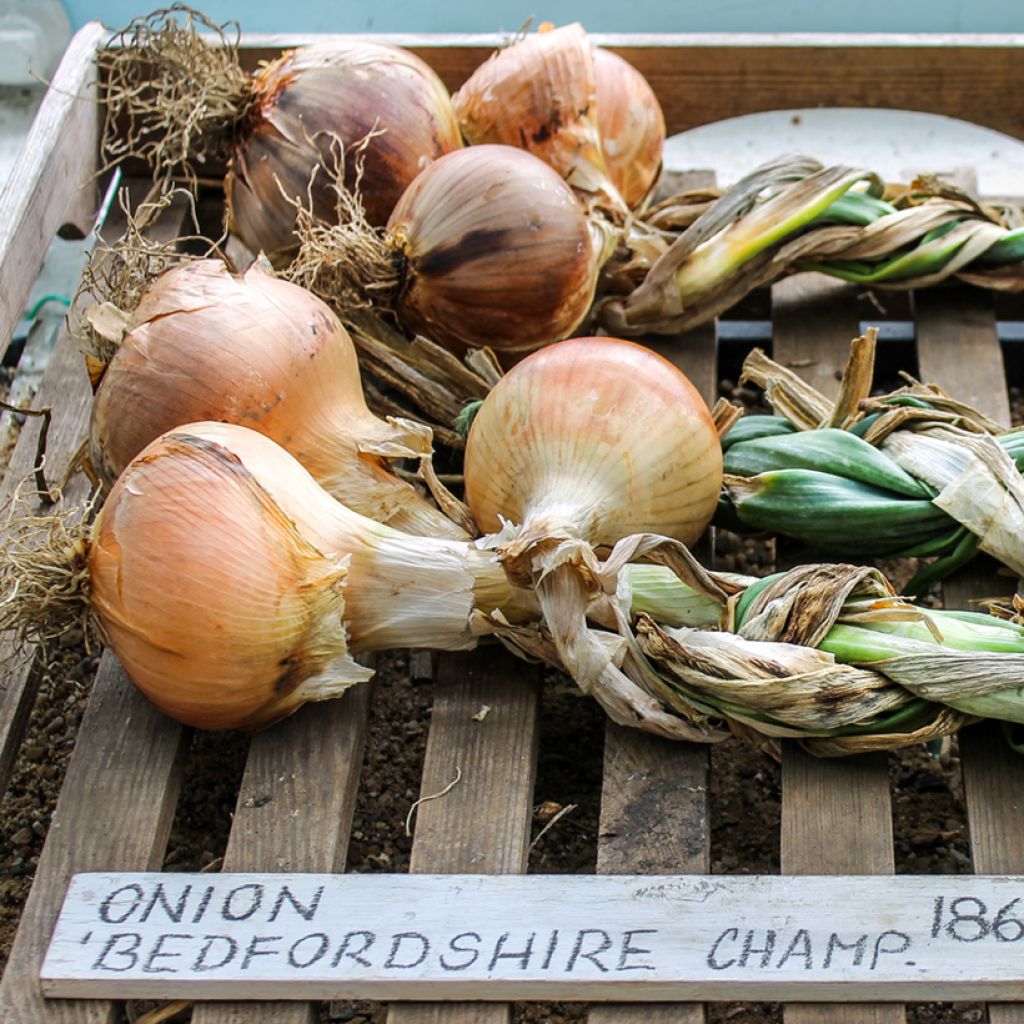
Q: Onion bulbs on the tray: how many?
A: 6